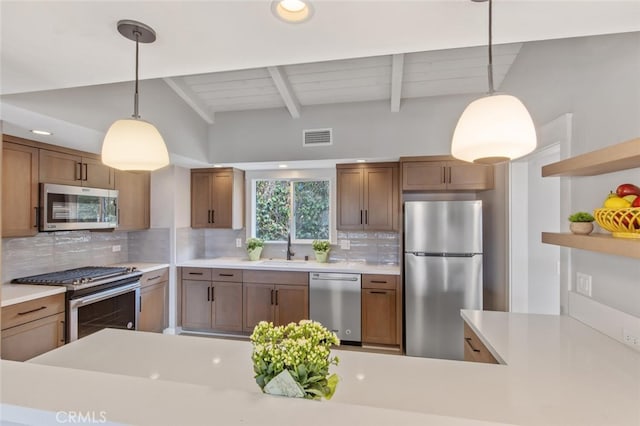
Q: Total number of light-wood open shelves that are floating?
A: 2